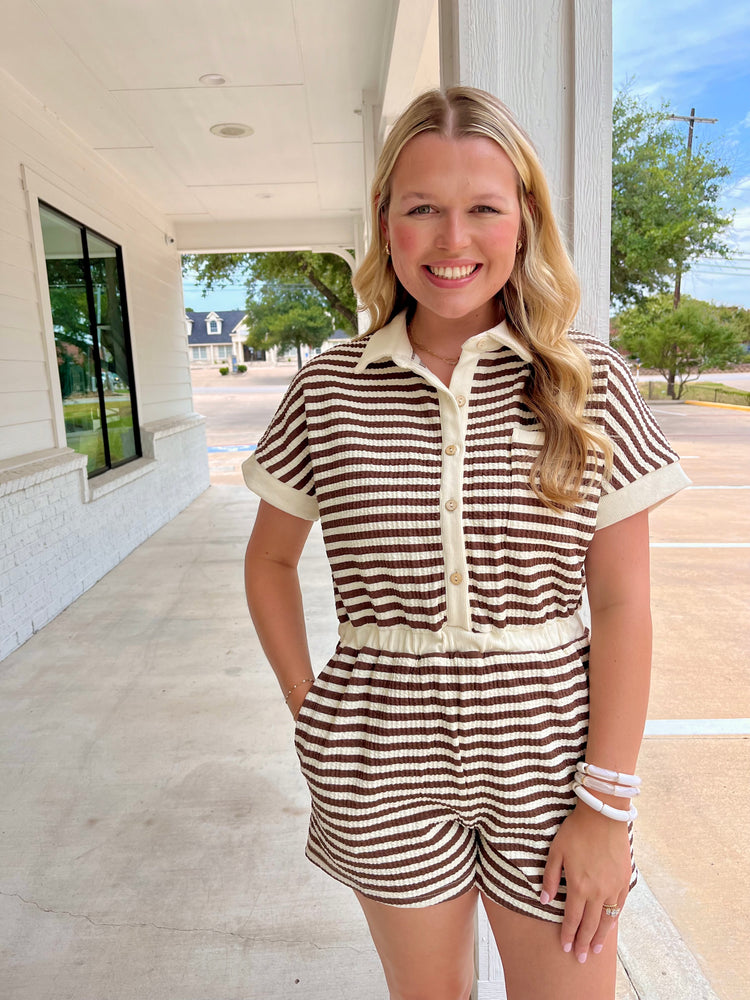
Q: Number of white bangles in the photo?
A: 3